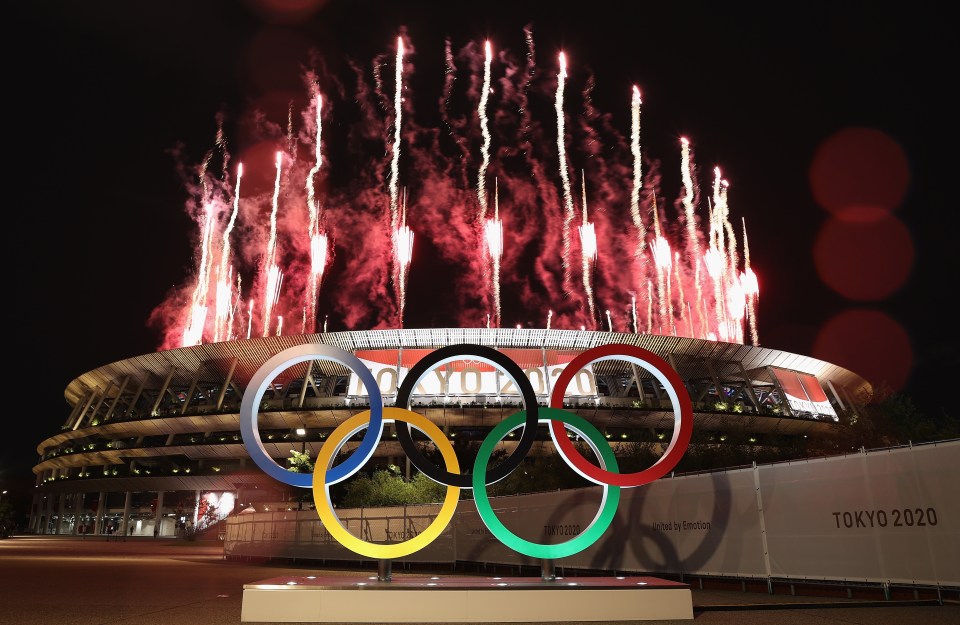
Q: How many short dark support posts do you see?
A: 2